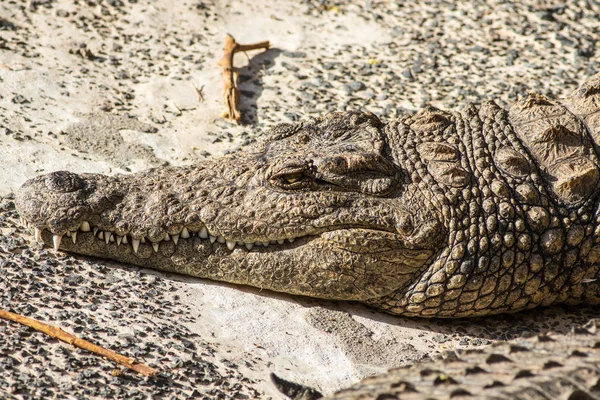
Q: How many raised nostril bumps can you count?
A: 1